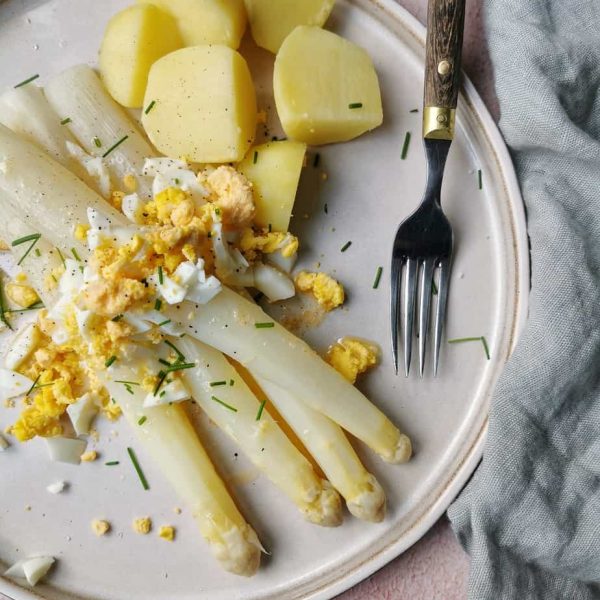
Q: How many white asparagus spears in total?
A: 4